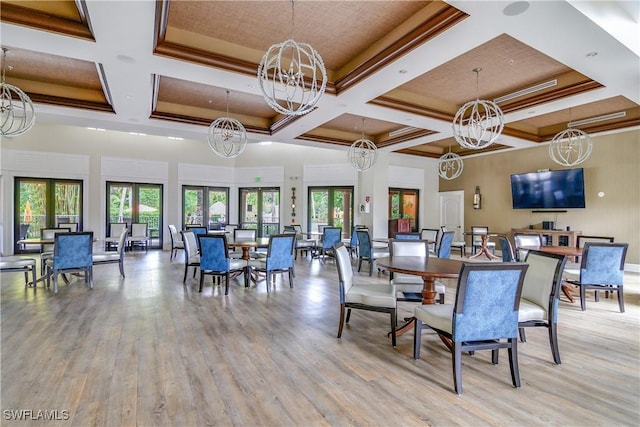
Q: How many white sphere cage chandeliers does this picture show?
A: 7